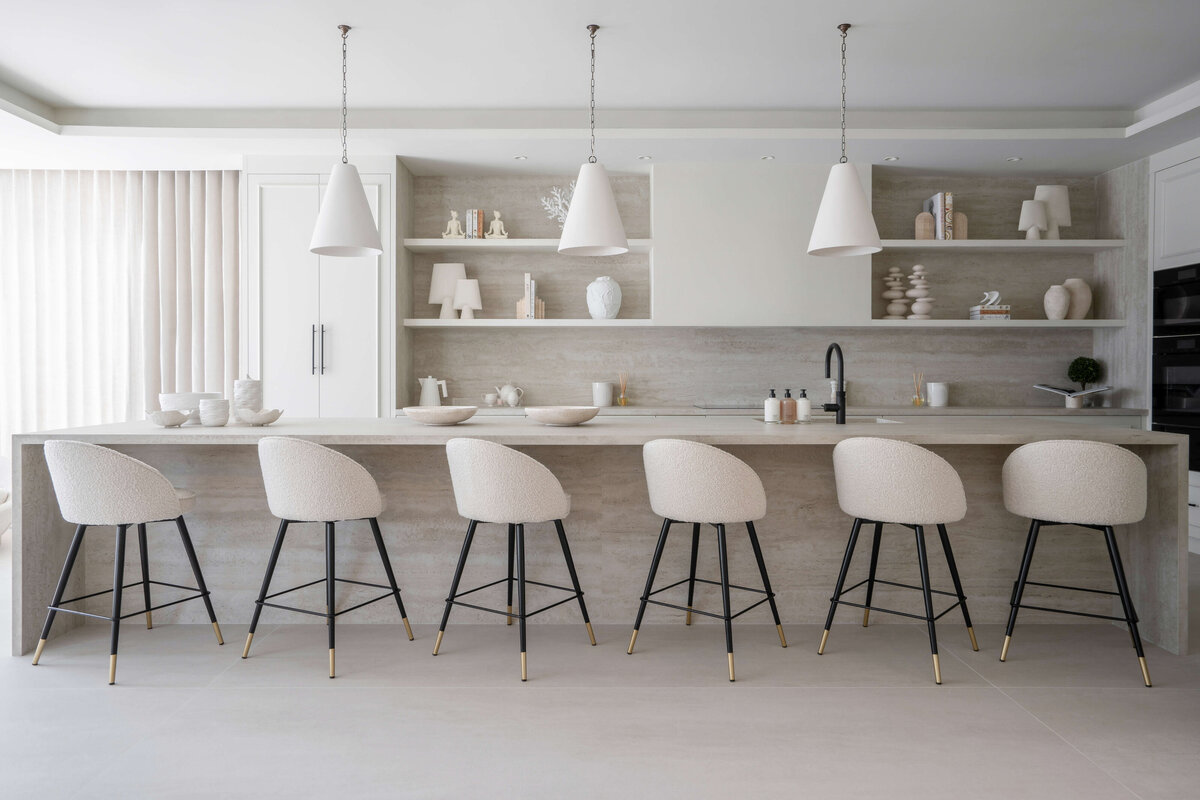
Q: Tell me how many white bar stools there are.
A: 6